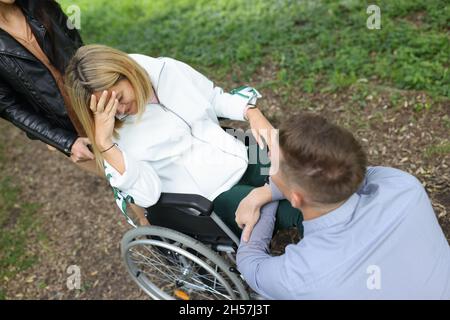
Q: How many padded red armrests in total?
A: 0